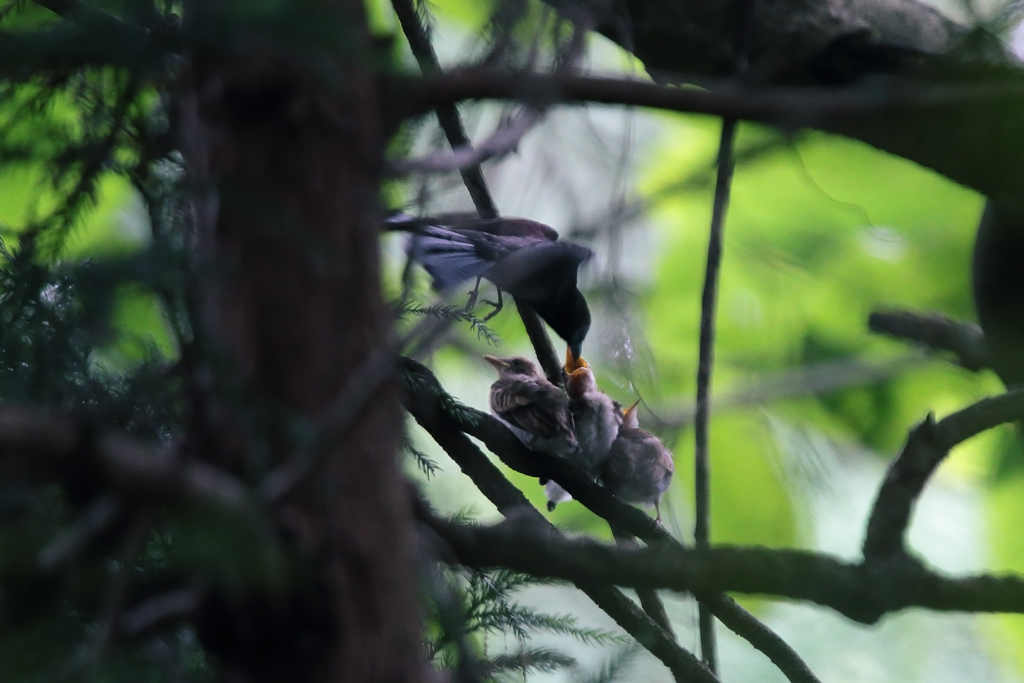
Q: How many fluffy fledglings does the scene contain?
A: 3